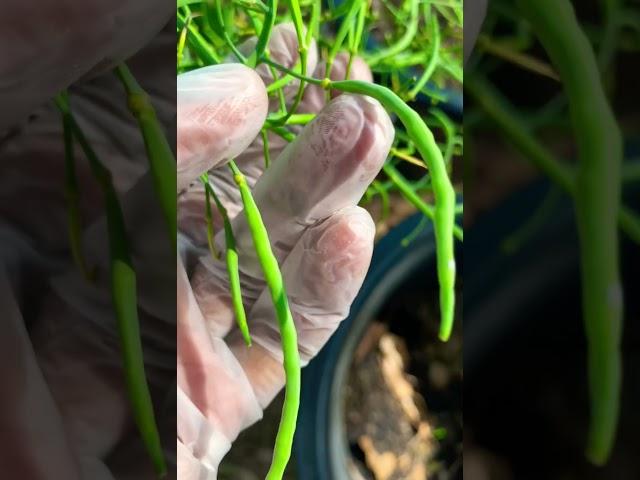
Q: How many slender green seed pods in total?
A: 3